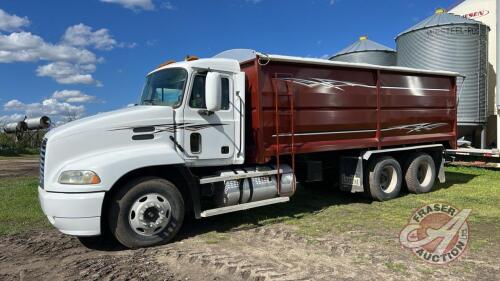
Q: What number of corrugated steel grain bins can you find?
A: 2